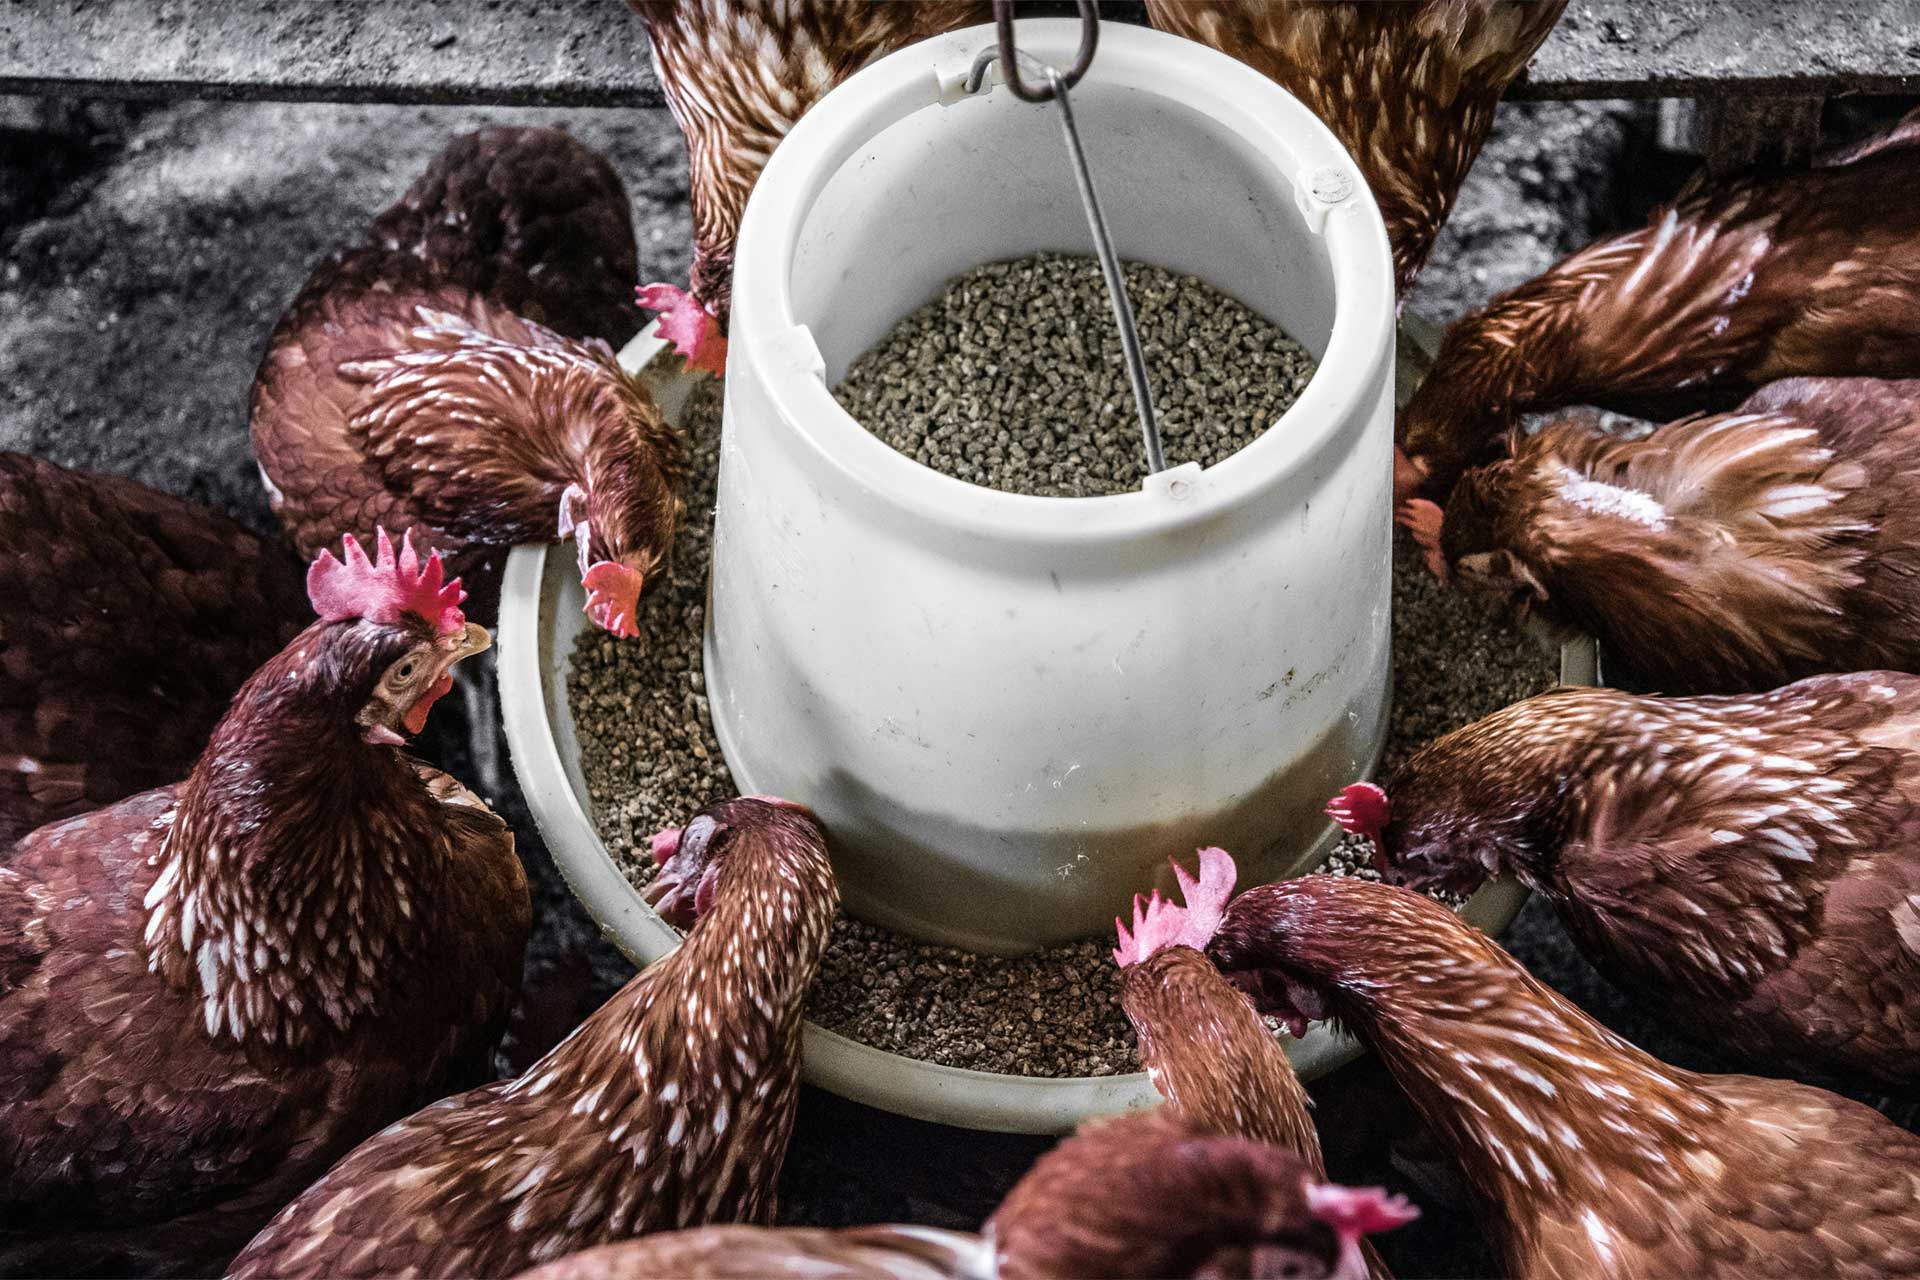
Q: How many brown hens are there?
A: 12